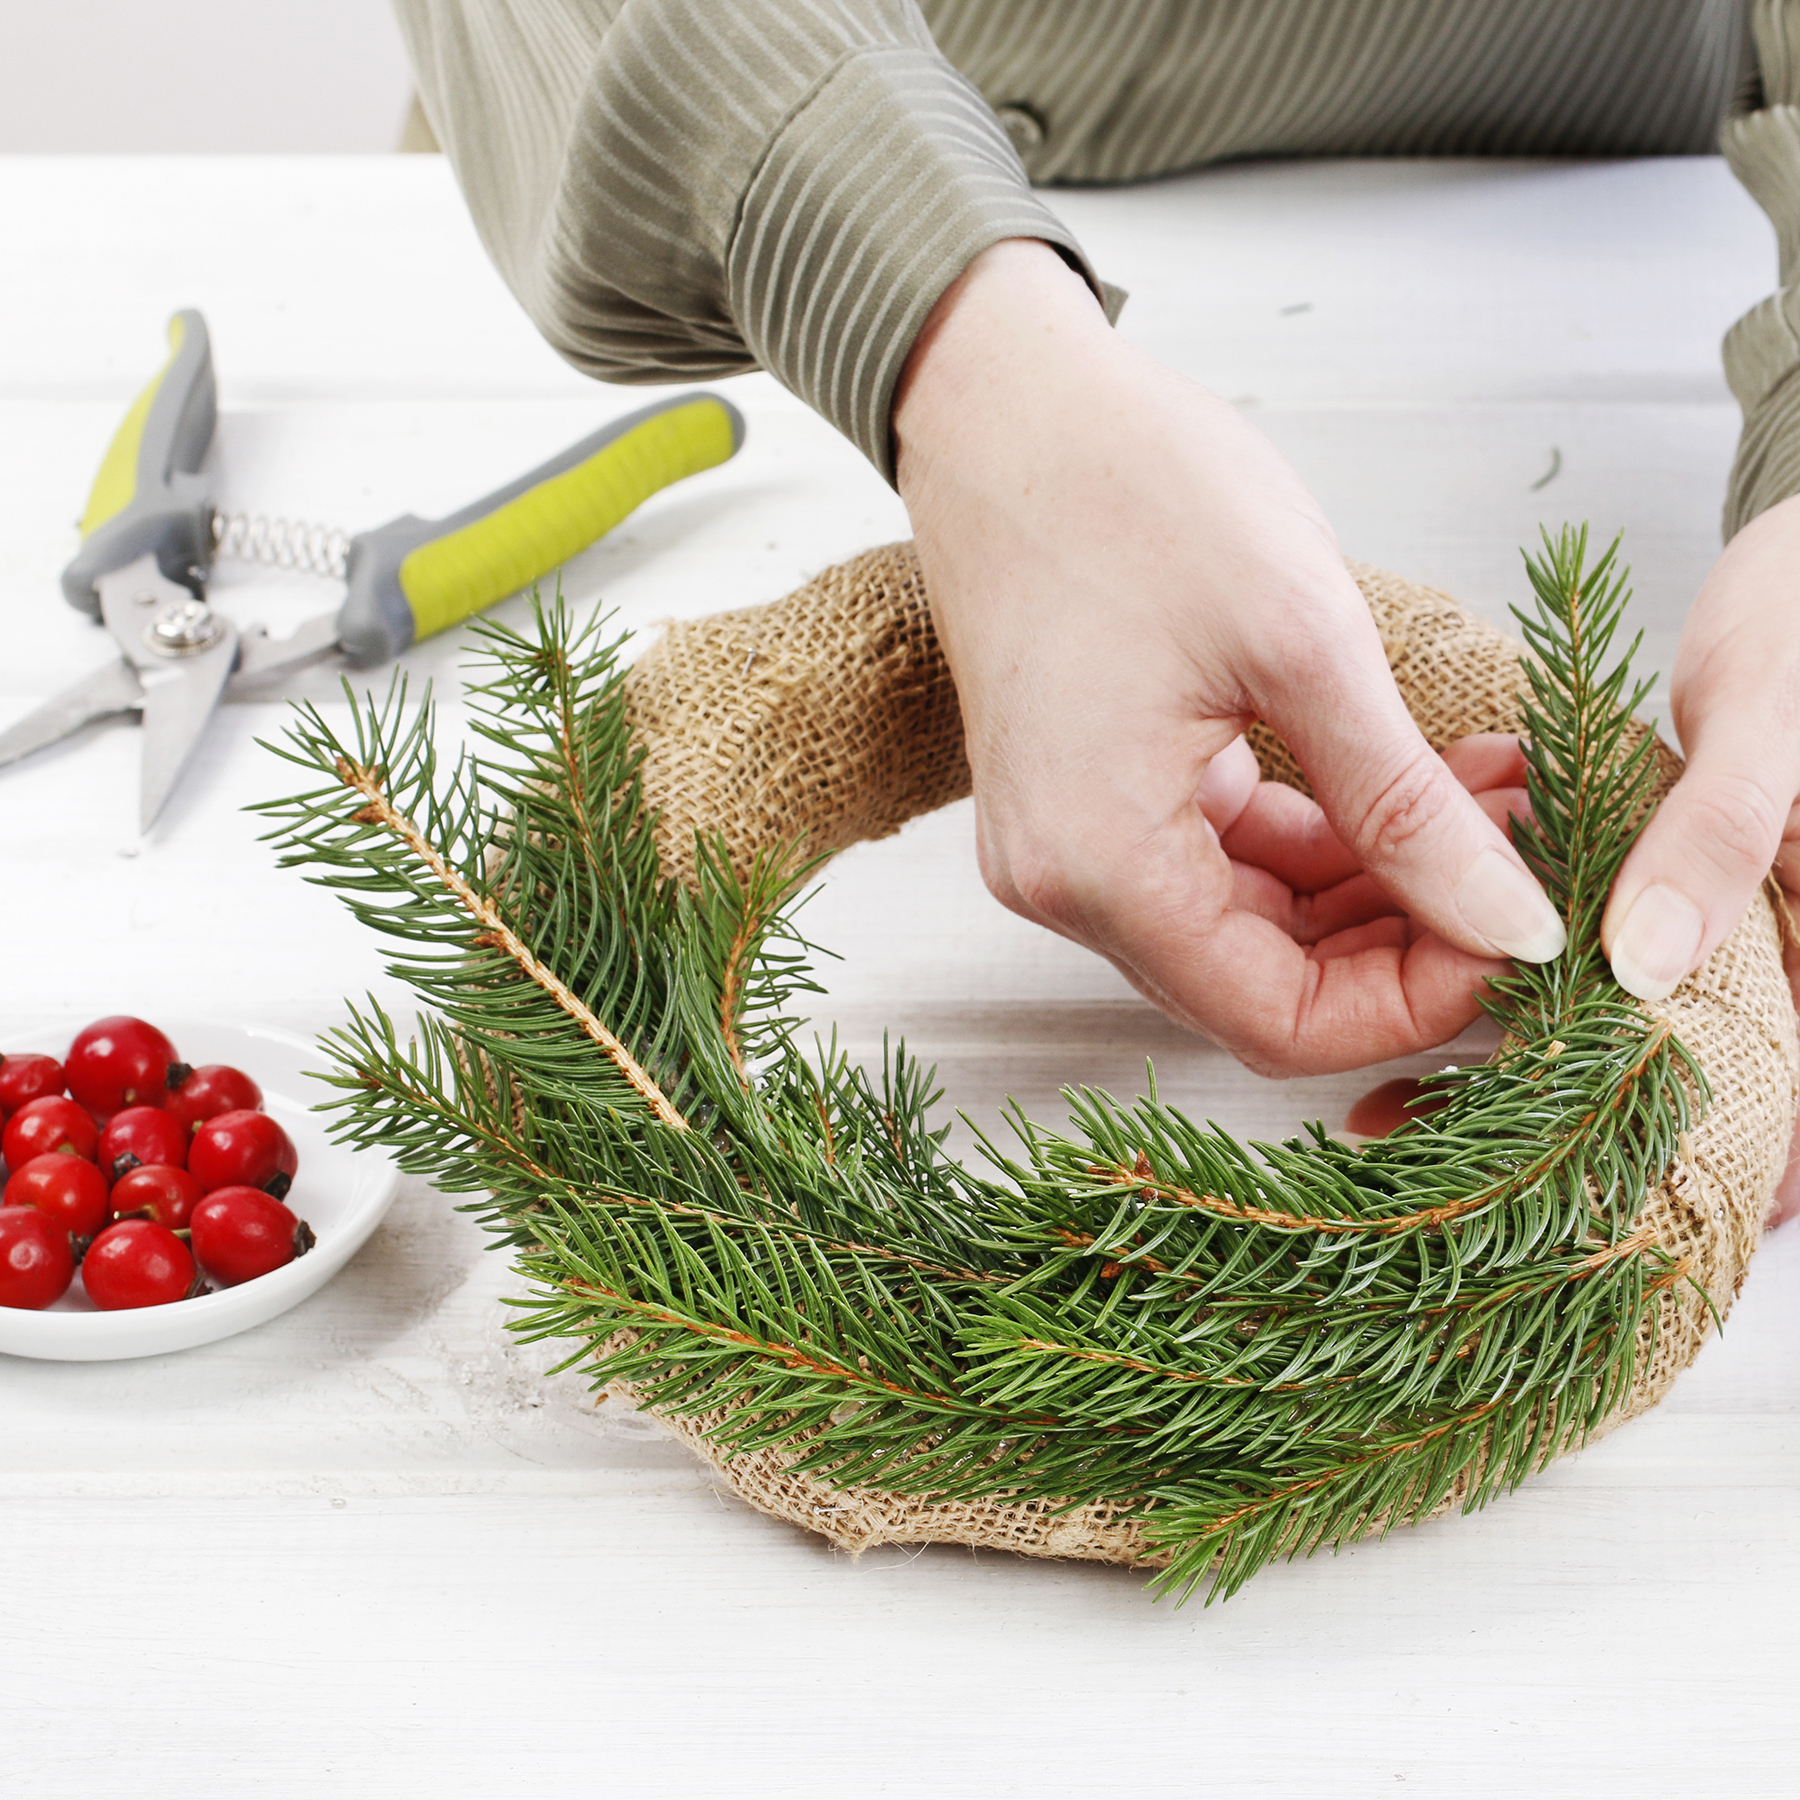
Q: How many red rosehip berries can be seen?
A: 11